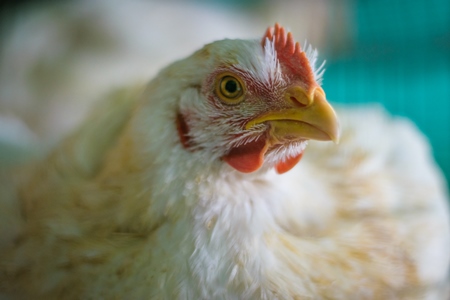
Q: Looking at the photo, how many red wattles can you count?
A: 2